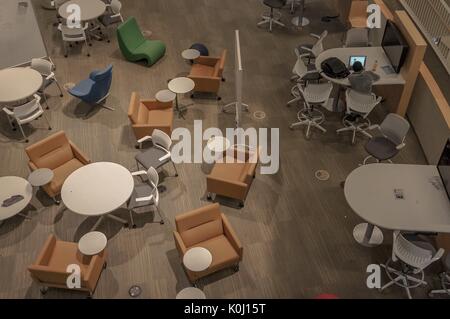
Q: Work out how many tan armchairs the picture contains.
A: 6